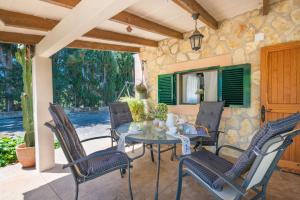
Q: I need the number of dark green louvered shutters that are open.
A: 2